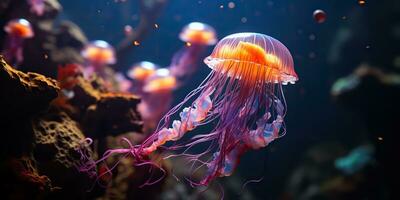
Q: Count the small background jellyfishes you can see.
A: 5